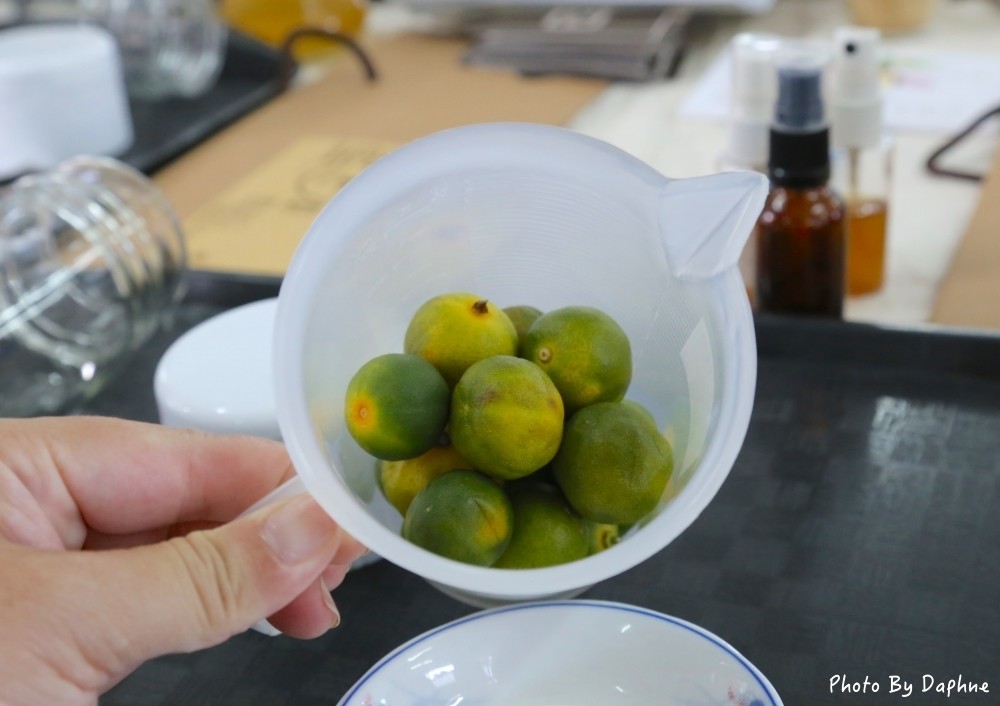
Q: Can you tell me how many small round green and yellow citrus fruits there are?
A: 10